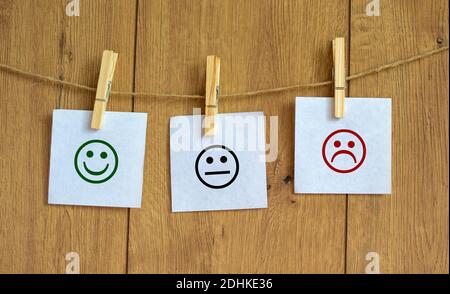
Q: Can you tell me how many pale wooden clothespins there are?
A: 3